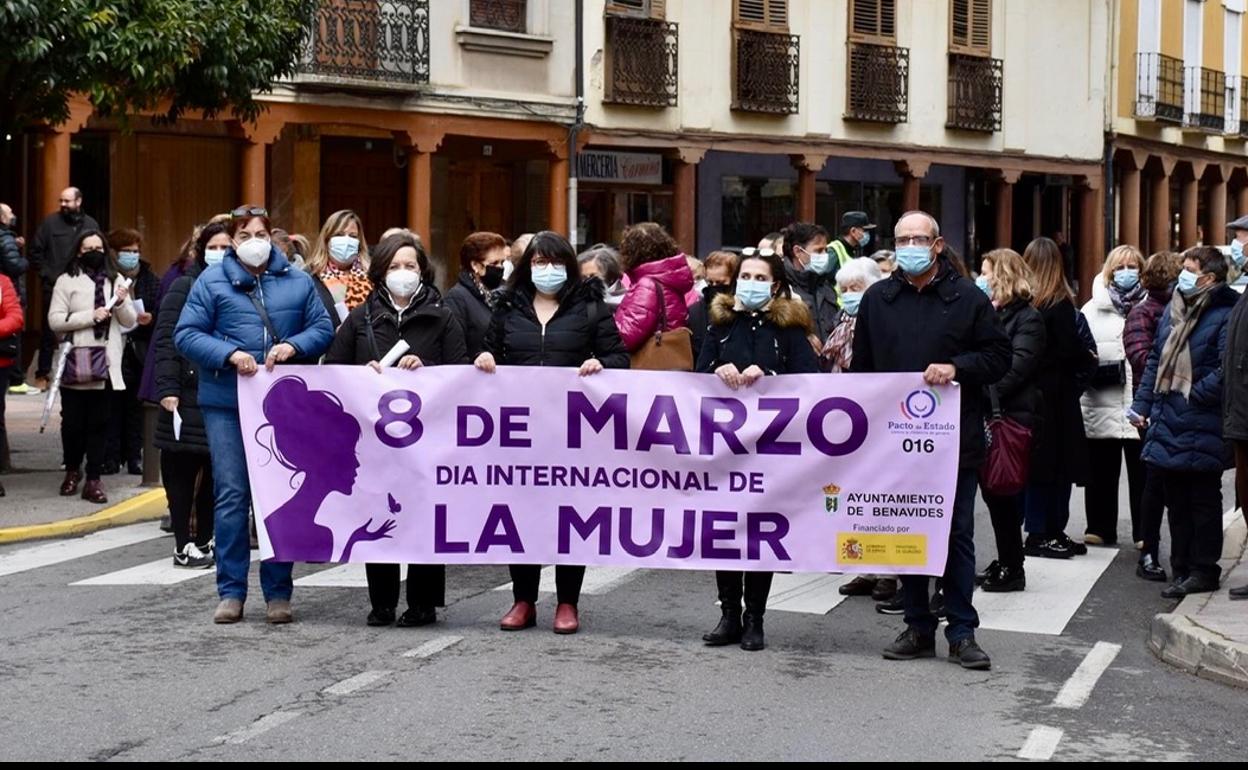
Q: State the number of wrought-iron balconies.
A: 8